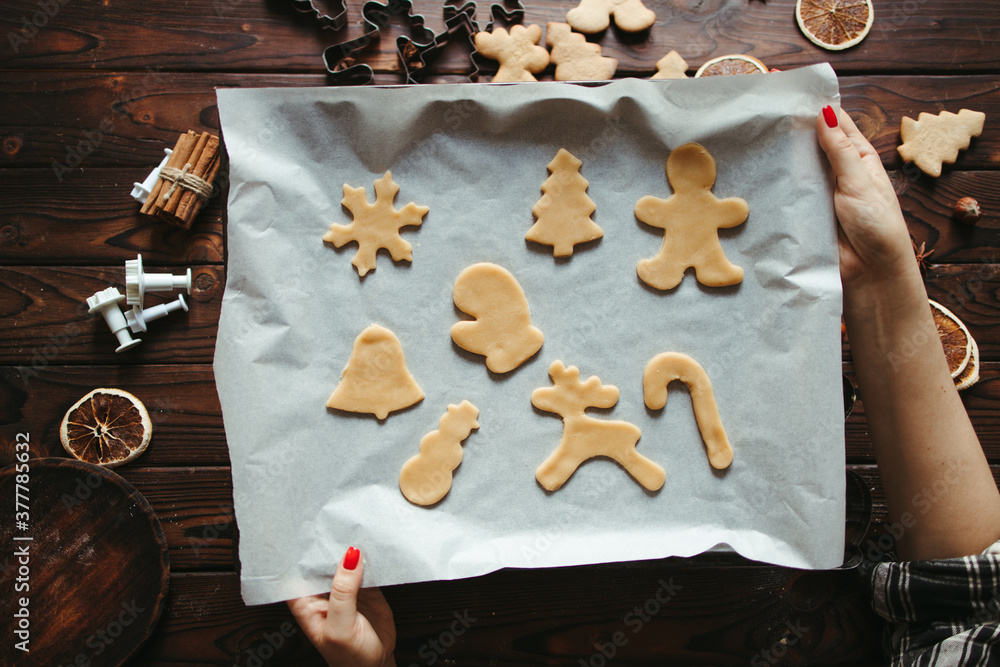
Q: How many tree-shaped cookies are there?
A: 4